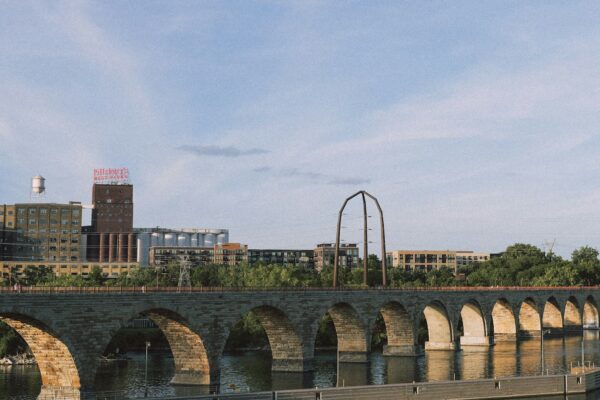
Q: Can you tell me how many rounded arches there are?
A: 12